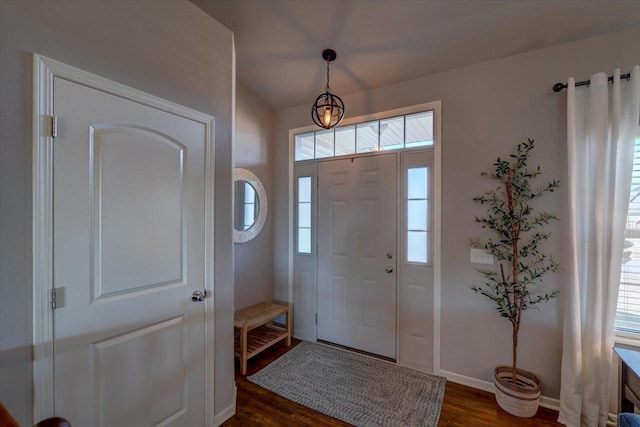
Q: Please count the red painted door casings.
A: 0